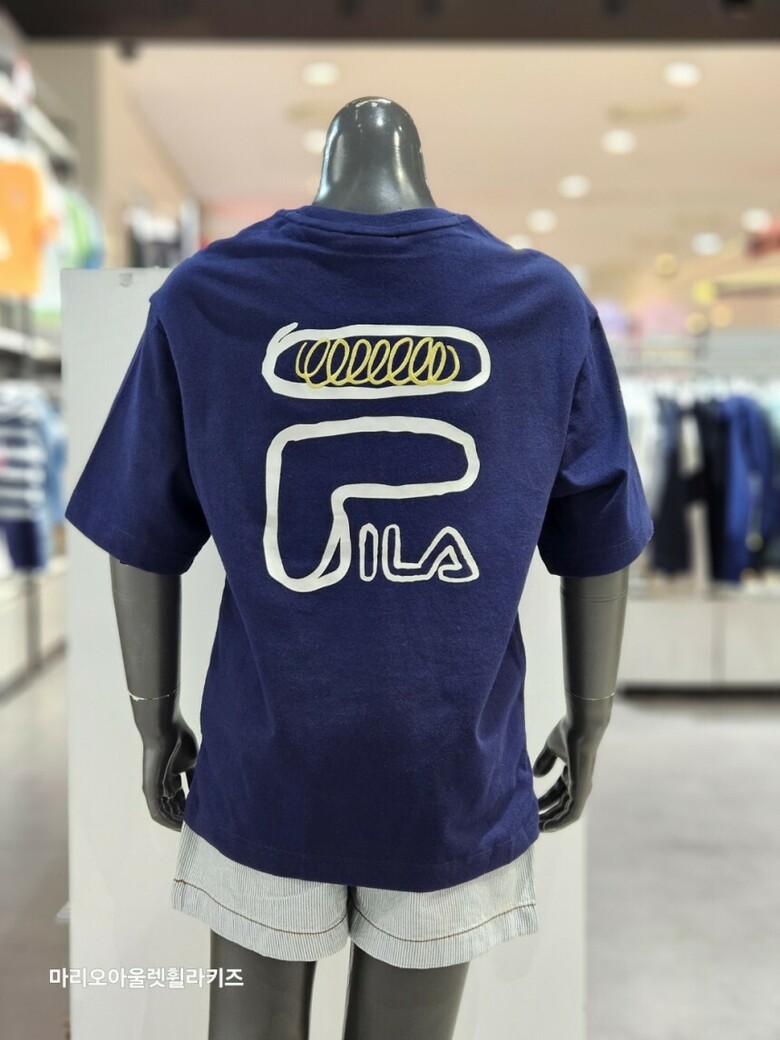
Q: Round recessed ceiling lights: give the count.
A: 9